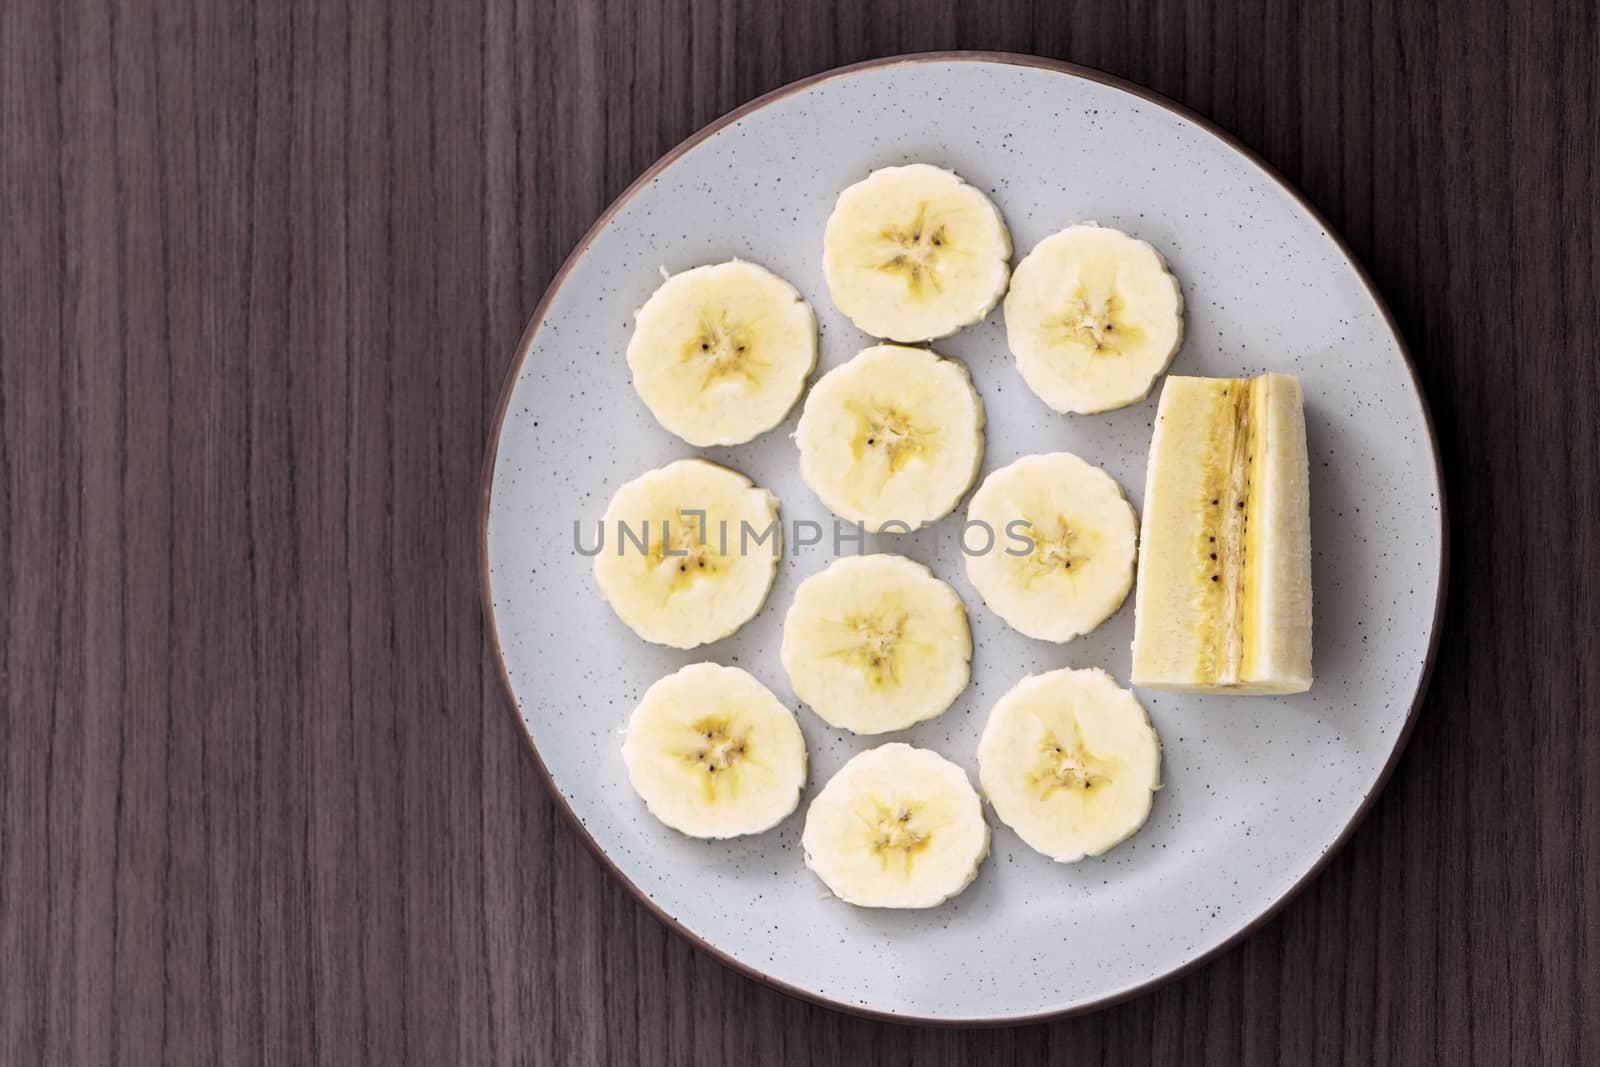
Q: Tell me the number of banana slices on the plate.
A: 10